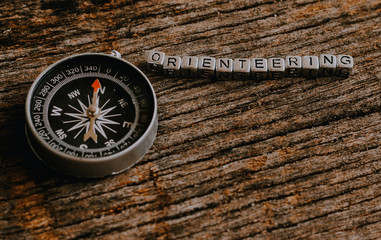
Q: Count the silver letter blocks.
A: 12